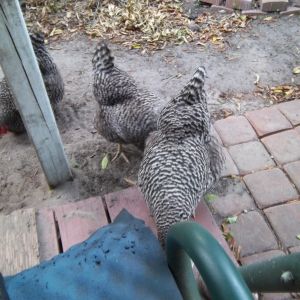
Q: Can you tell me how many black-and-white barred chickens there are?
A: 3